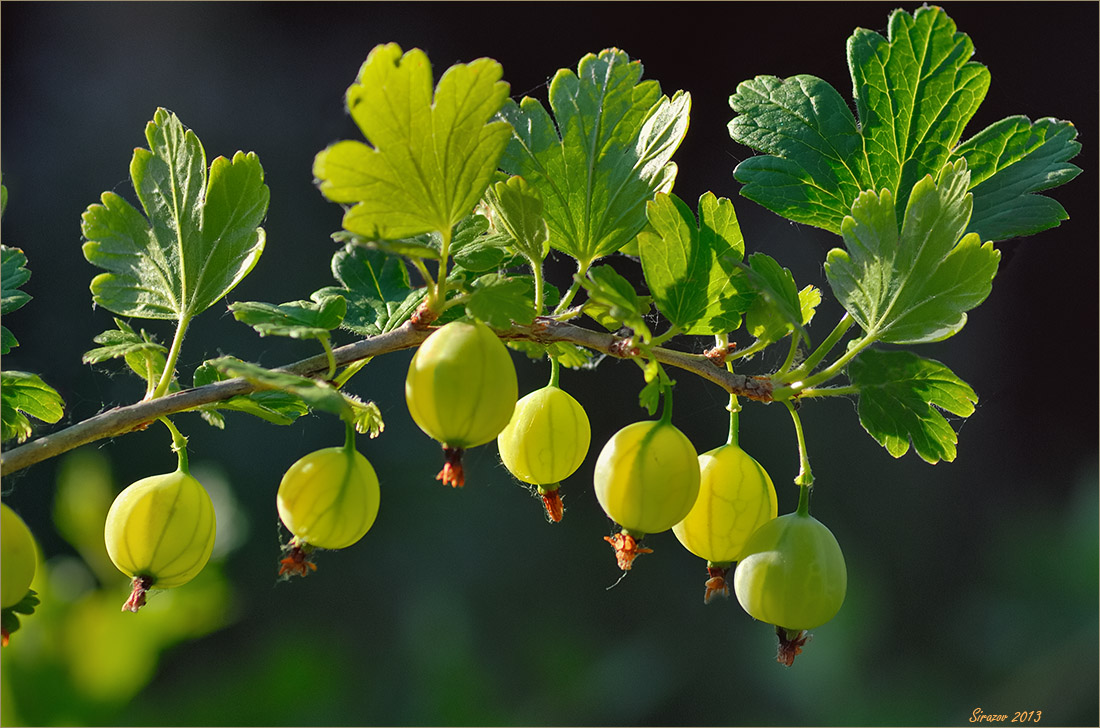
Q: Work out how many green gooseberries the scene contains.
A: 8